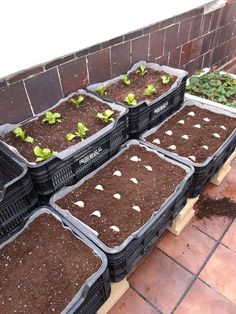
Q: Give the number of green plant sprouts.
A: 12